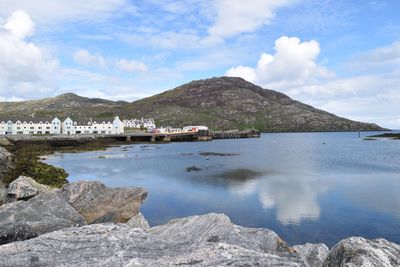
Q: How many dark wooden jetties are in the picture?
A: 1